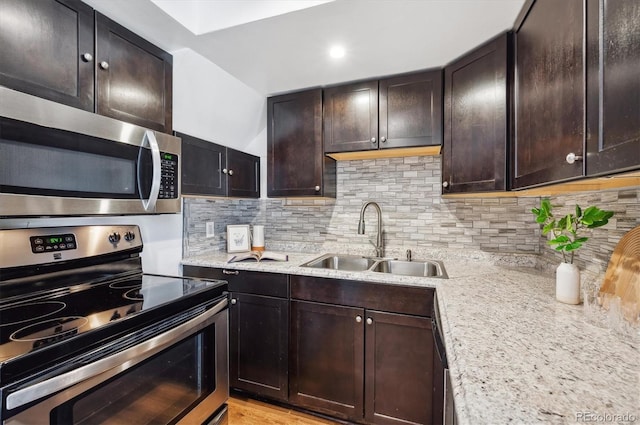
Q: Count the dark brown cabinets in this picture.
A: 13